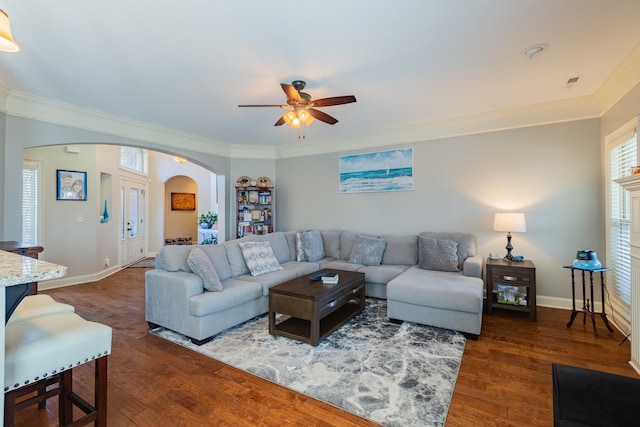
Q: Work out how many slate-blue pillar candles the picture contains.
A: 0